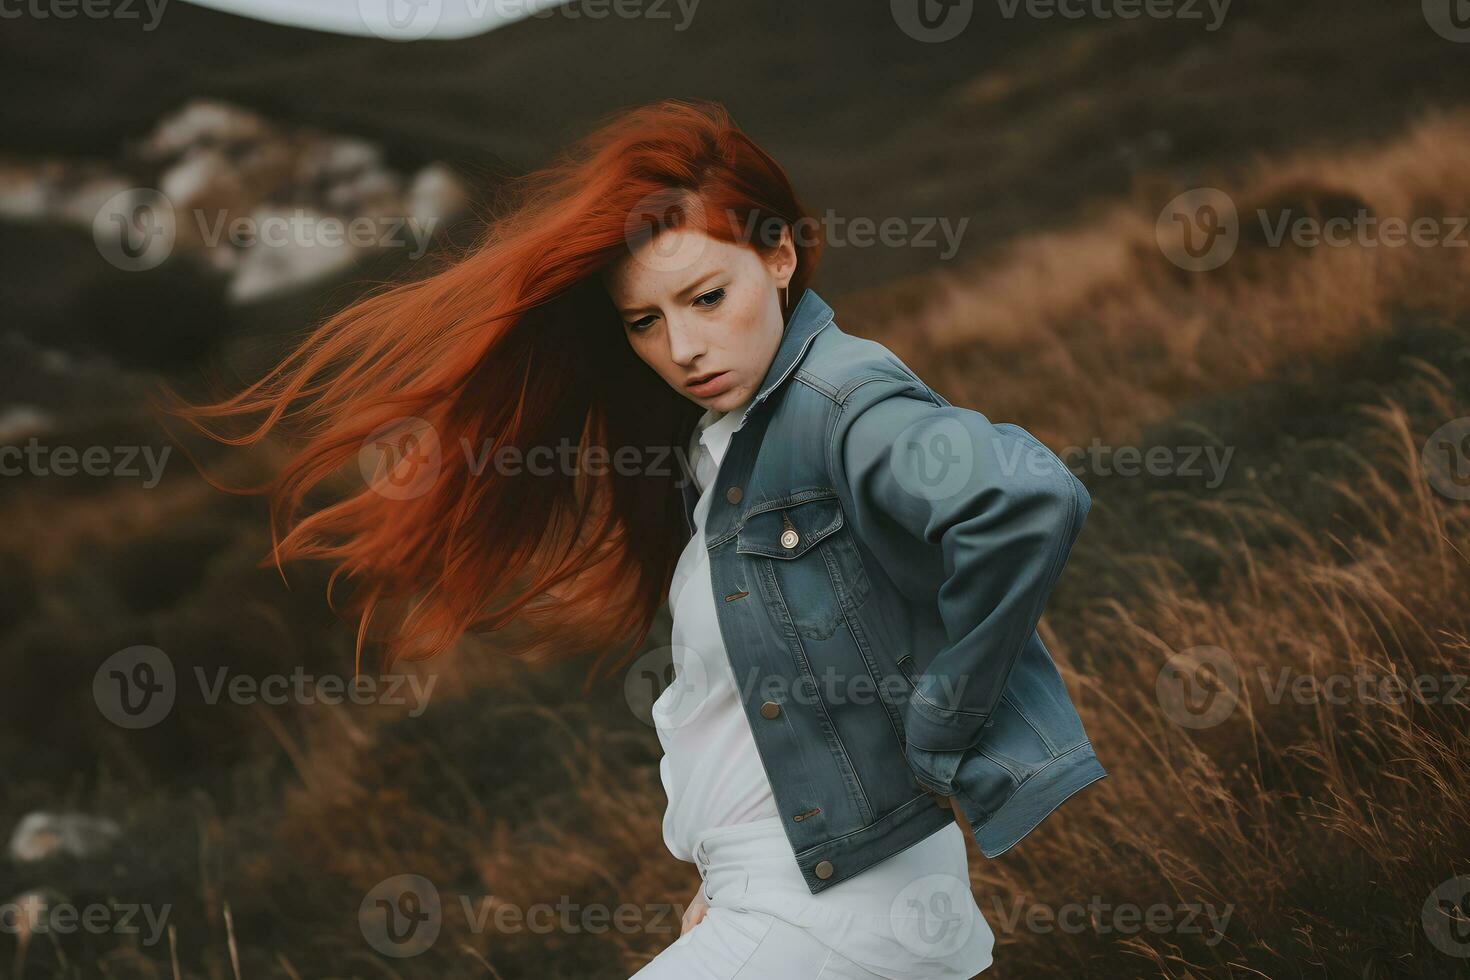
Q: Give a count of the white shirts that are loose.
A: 1